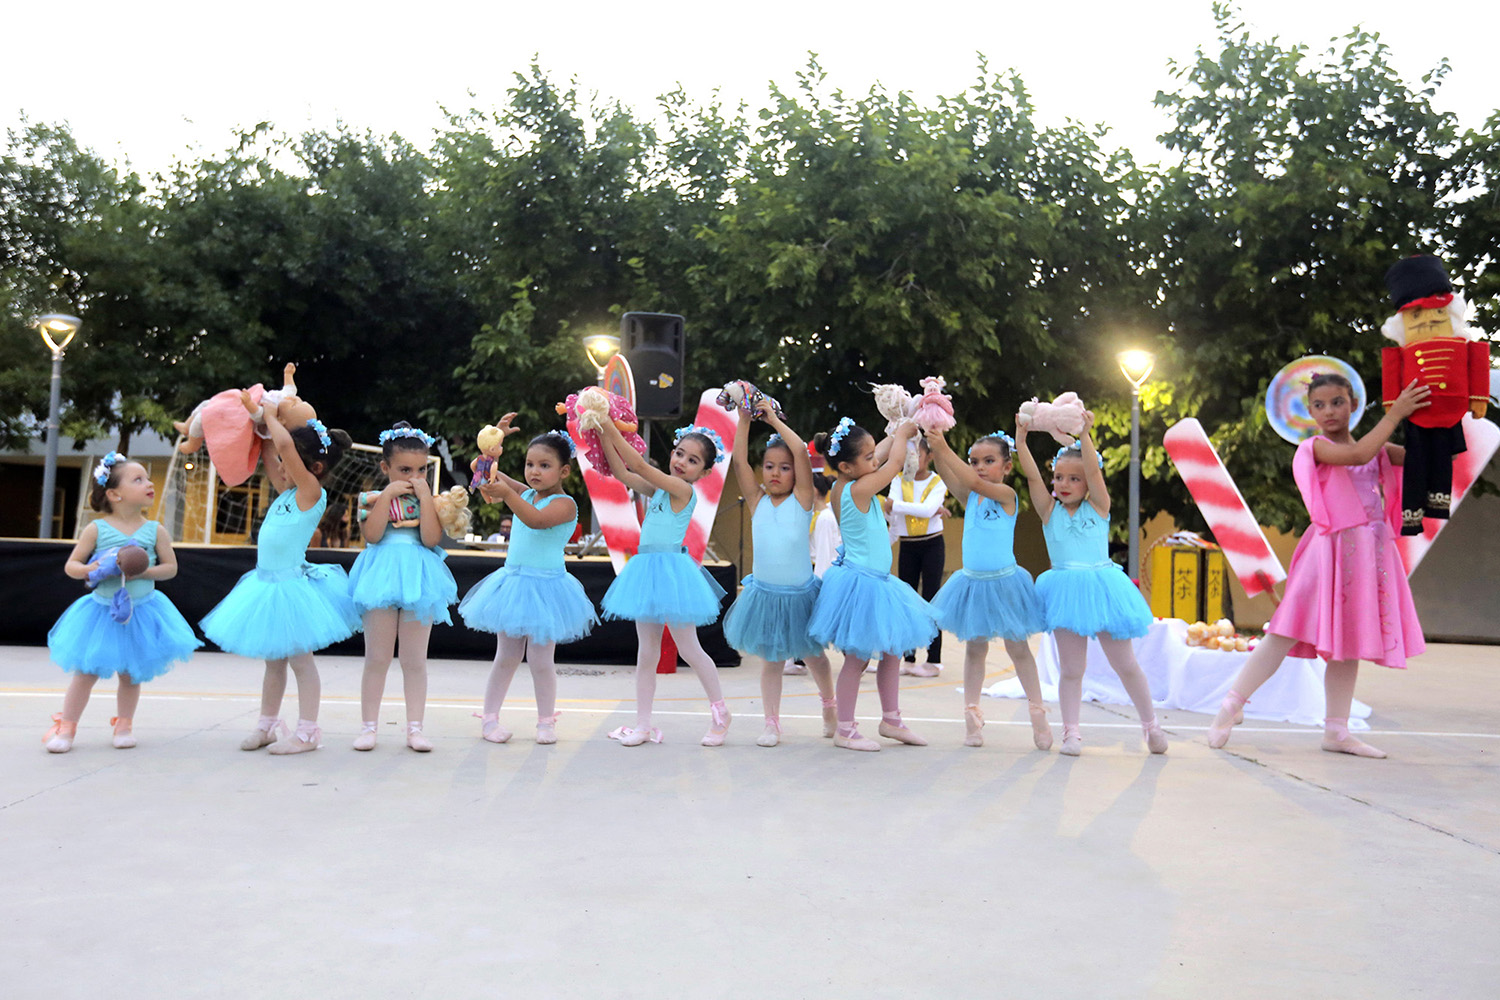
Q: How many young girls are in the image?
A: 10